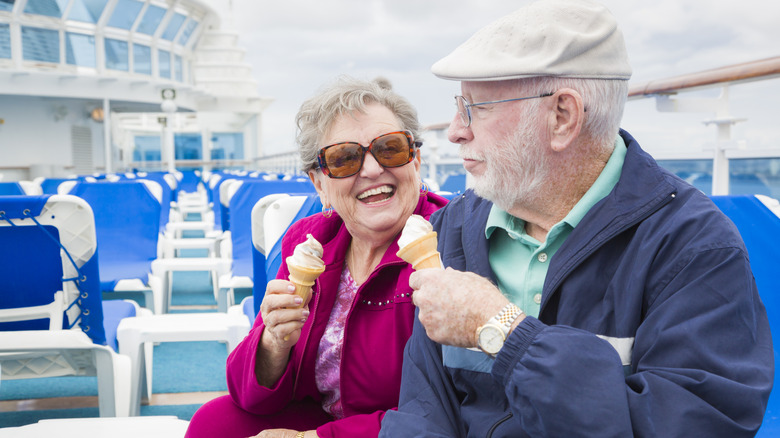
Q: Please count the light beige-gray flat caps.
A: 1